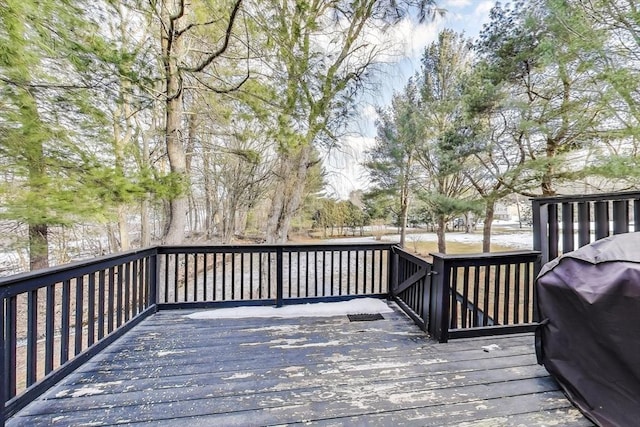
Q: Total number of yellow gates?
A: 0